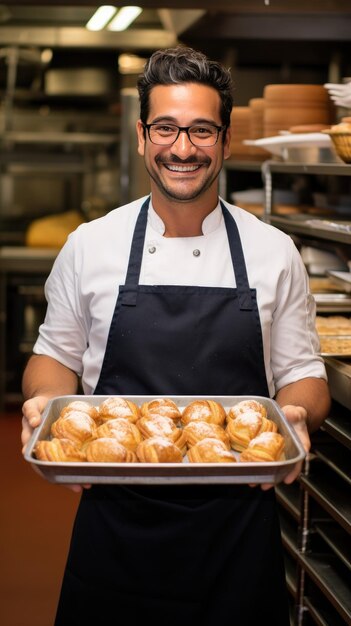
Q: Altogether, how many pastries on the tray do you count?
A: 15